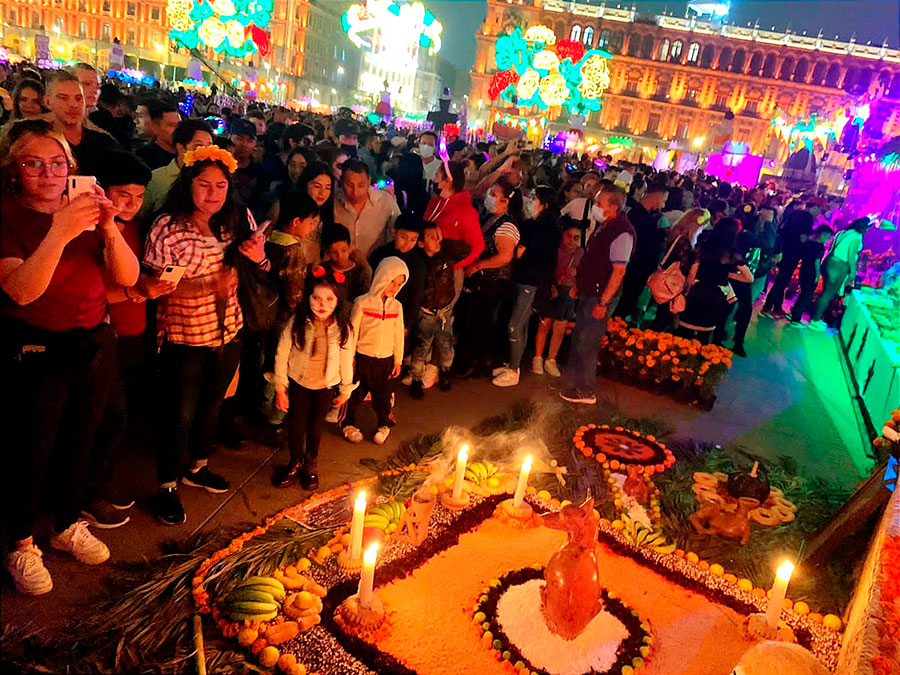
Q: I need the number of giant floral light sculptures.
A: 3